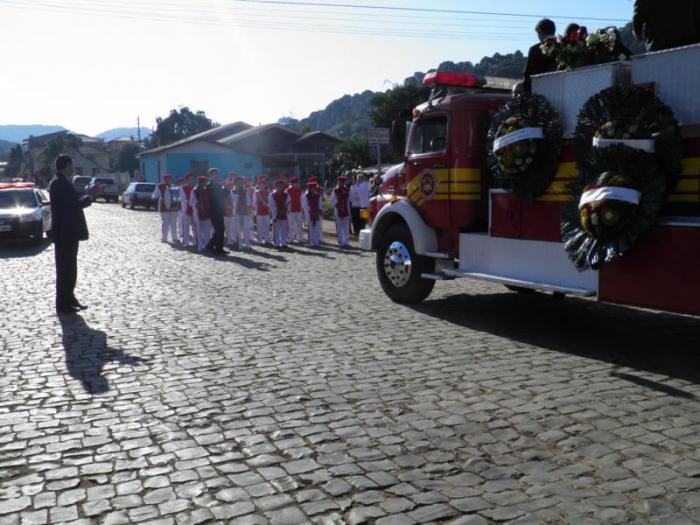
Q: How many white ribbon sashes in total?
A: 3